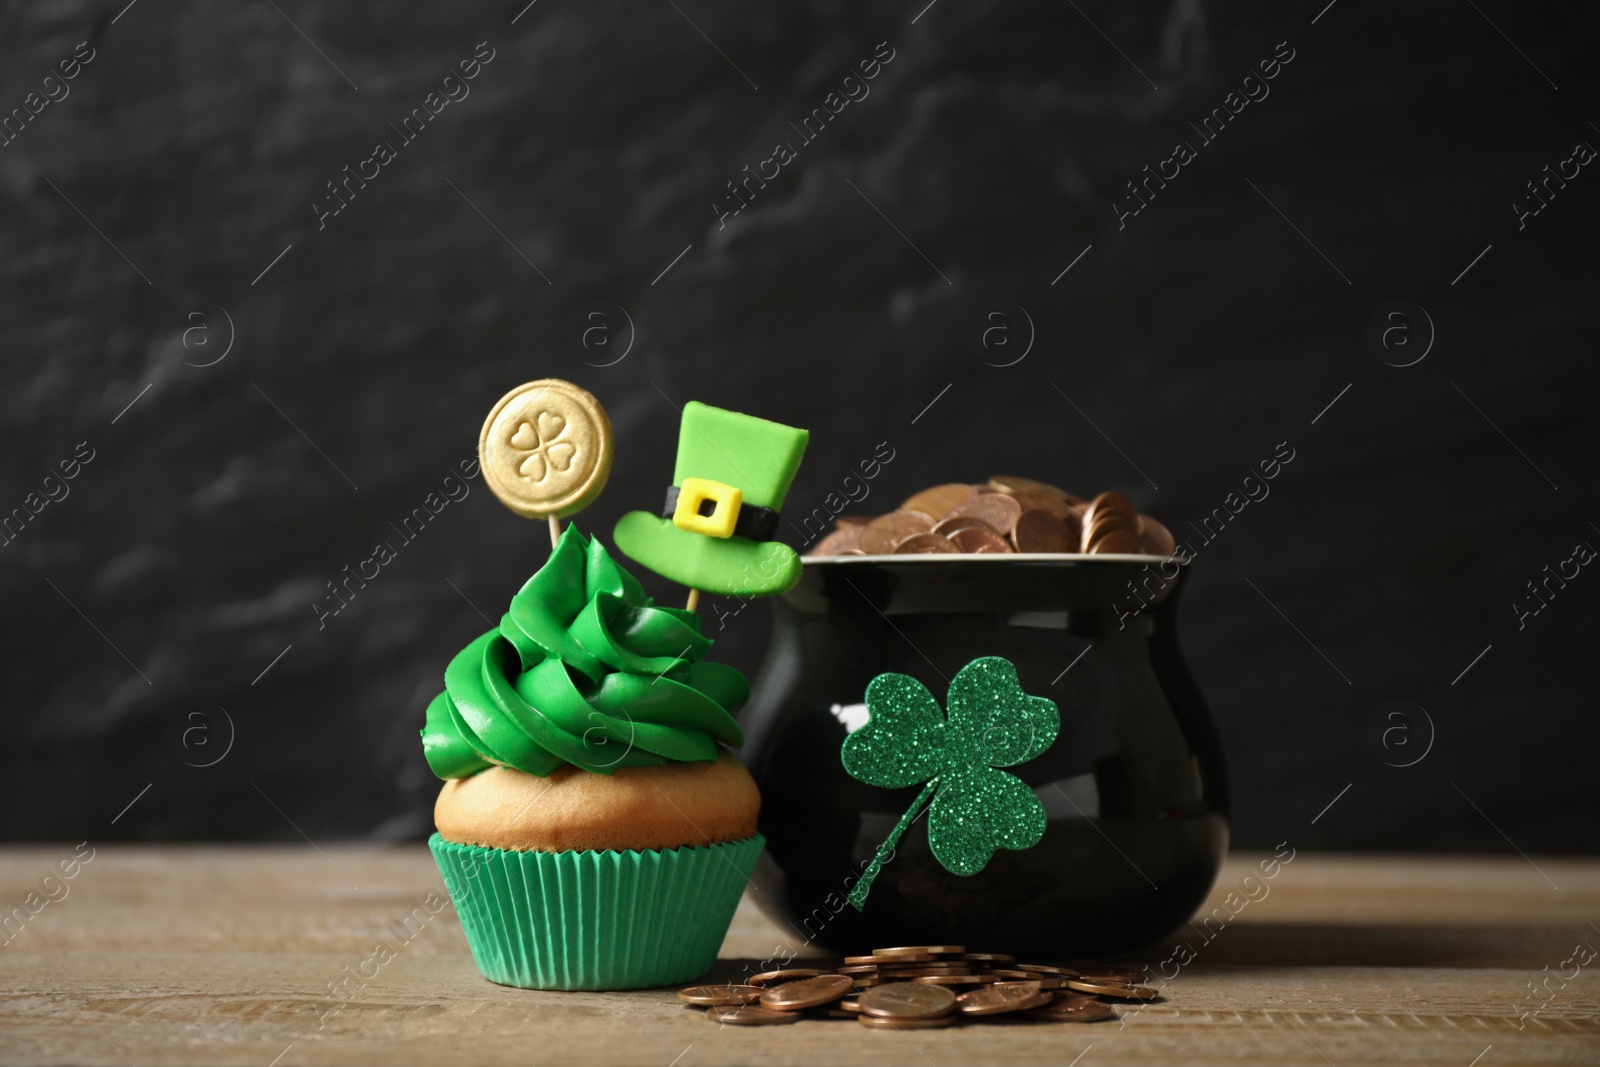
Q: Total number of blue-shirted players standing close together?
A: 0